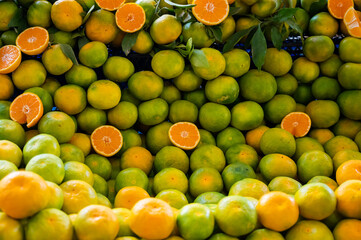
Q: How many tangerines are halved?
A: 11